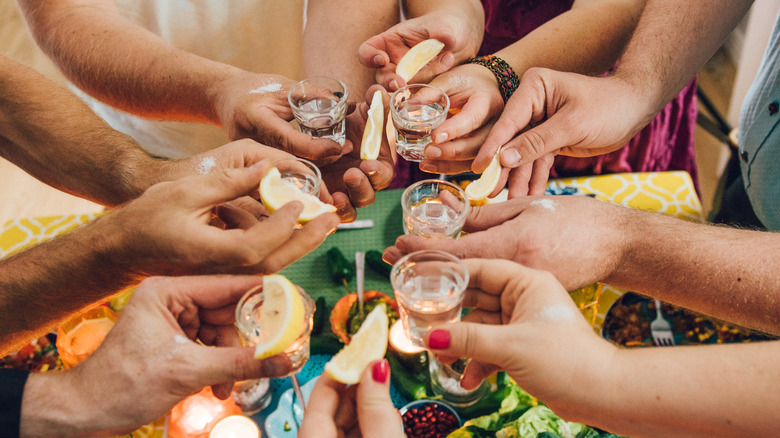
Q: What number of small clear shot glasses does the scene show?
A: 6